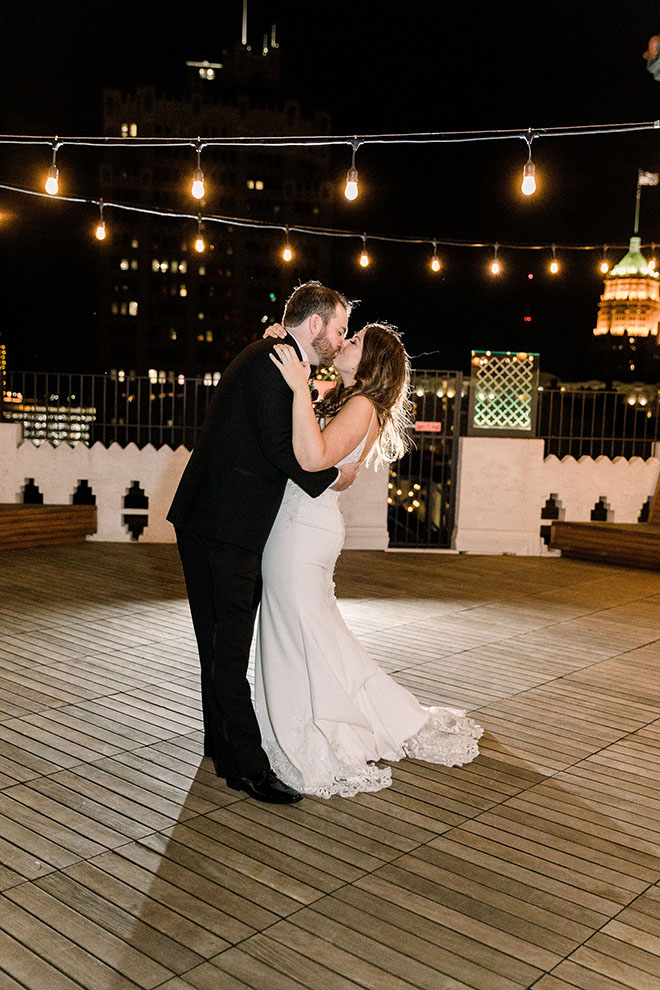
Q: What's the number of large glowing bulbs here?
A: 4